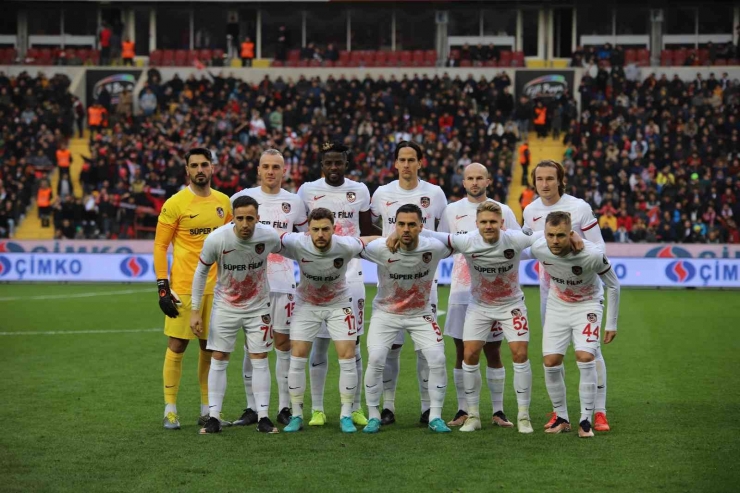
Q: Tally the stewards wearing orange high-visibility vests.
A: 8